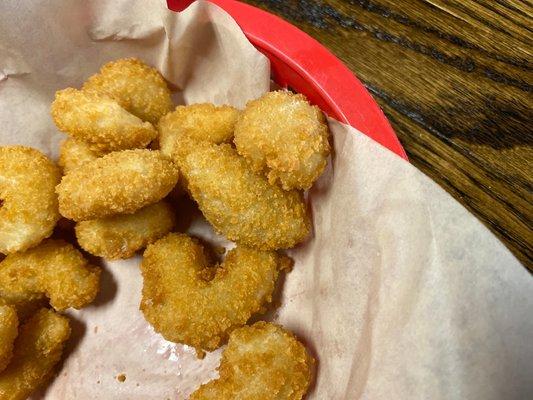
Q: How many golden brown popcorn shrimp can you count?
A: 14